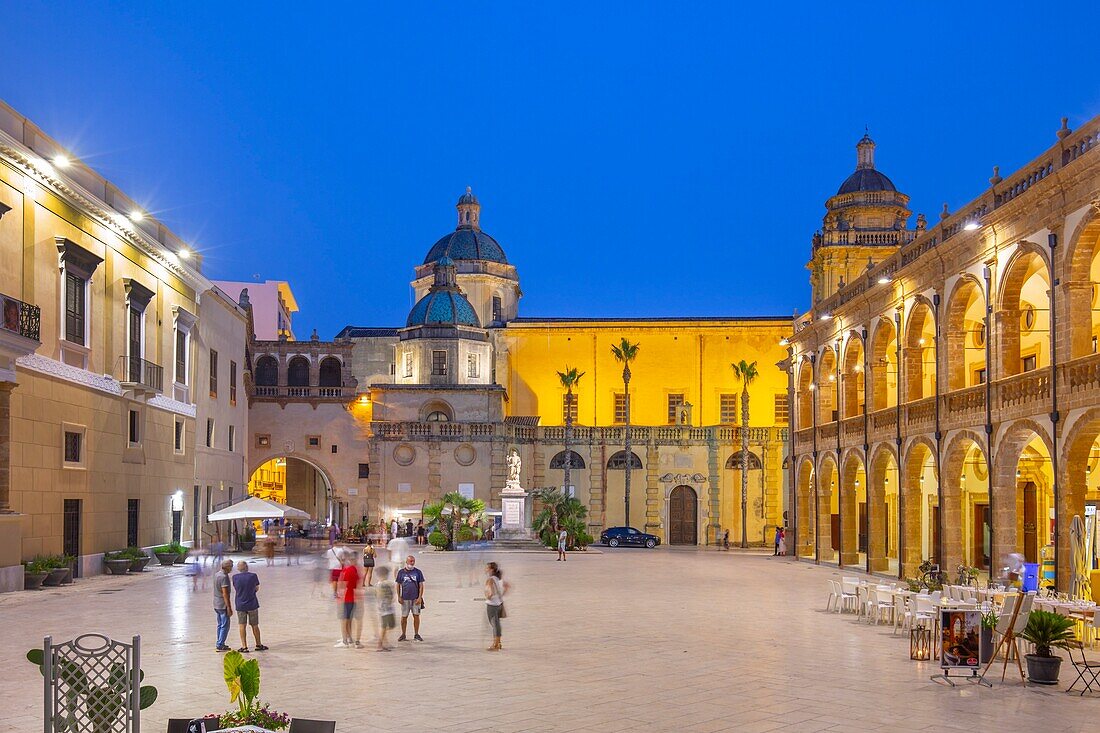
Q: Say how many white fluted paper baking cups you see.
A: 0